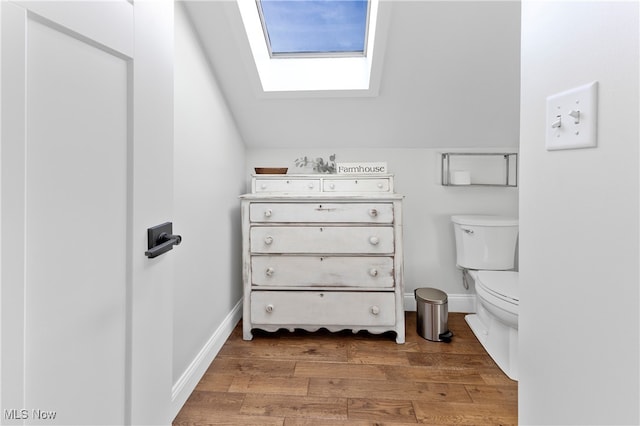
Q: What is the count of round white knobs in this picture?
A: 12